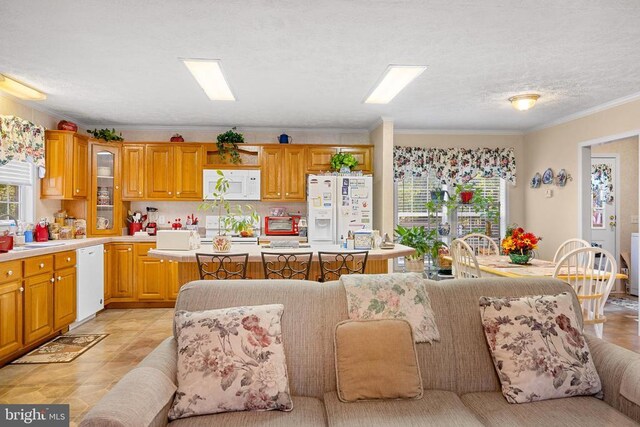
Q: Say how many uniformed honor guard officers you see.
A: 0